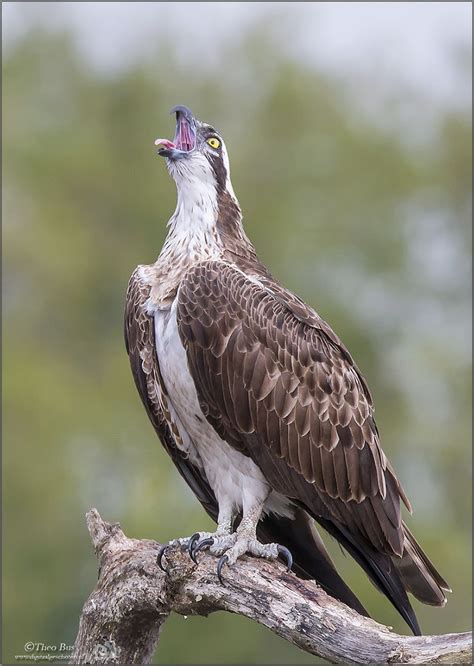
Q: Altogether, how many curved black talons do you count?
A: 5